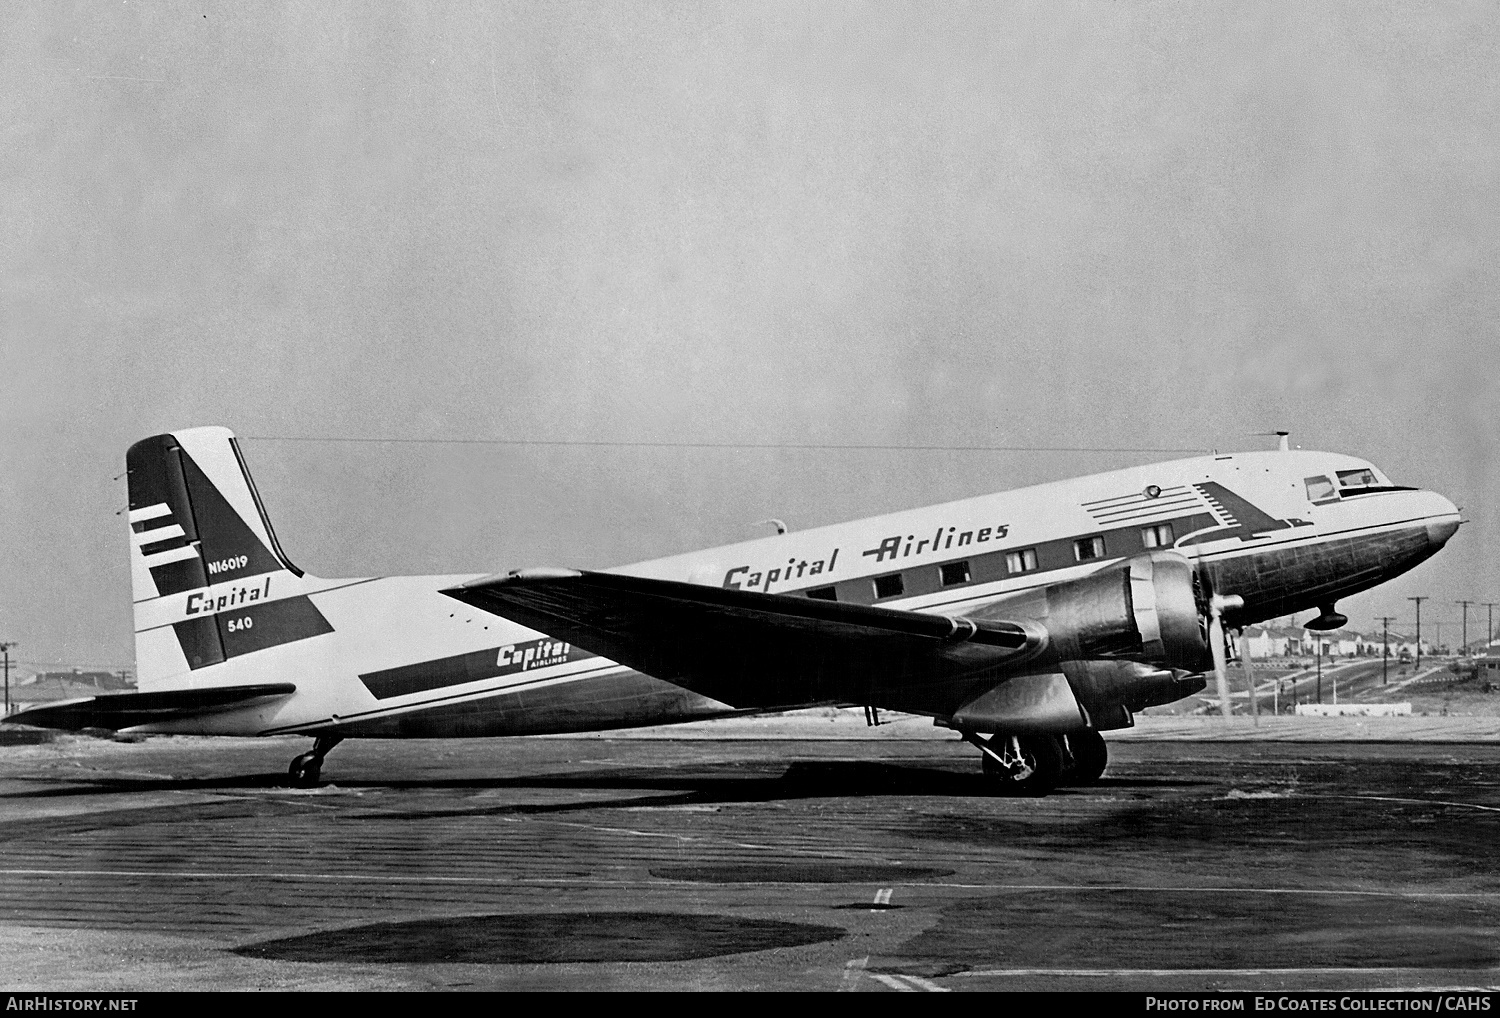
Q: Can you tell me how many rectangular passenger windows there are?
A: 6